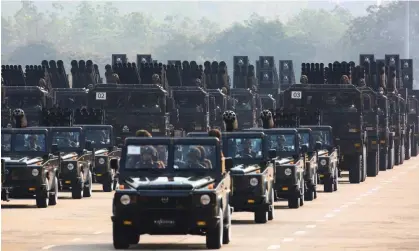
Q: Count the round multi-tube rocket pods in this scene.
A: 3